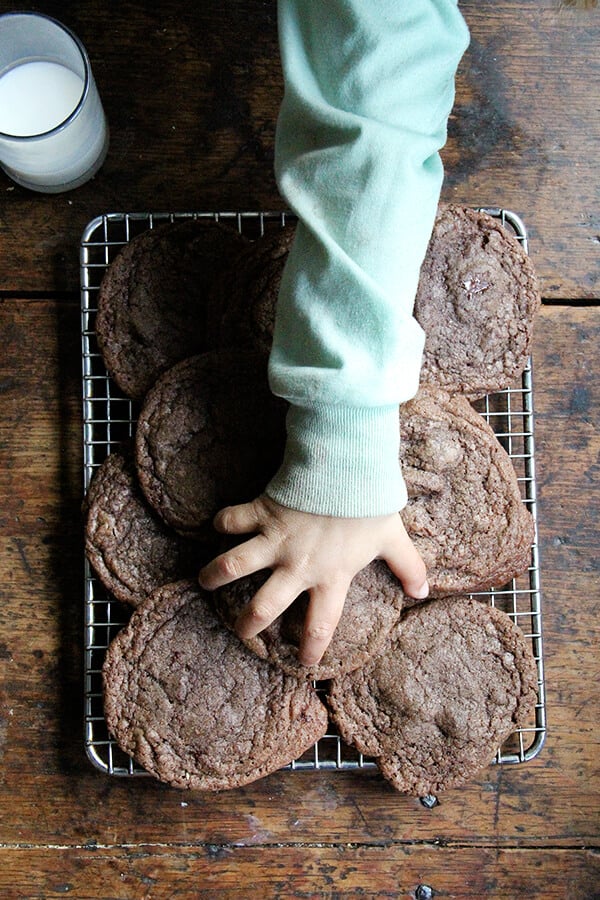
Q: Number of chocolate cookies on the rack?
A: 9